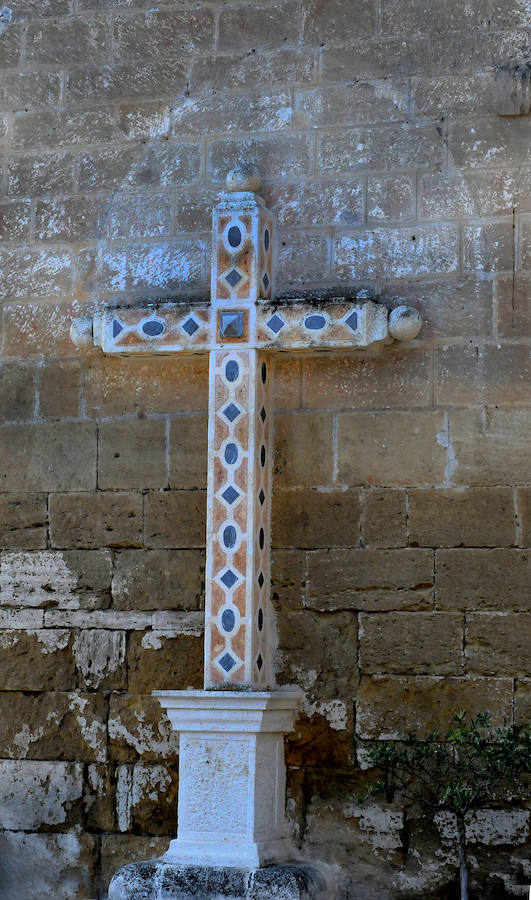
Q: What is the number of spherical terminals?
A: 3